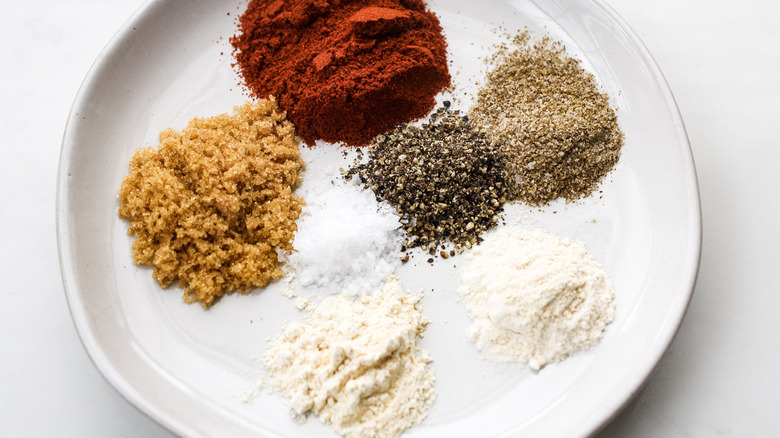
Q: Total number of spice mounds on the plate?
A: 7